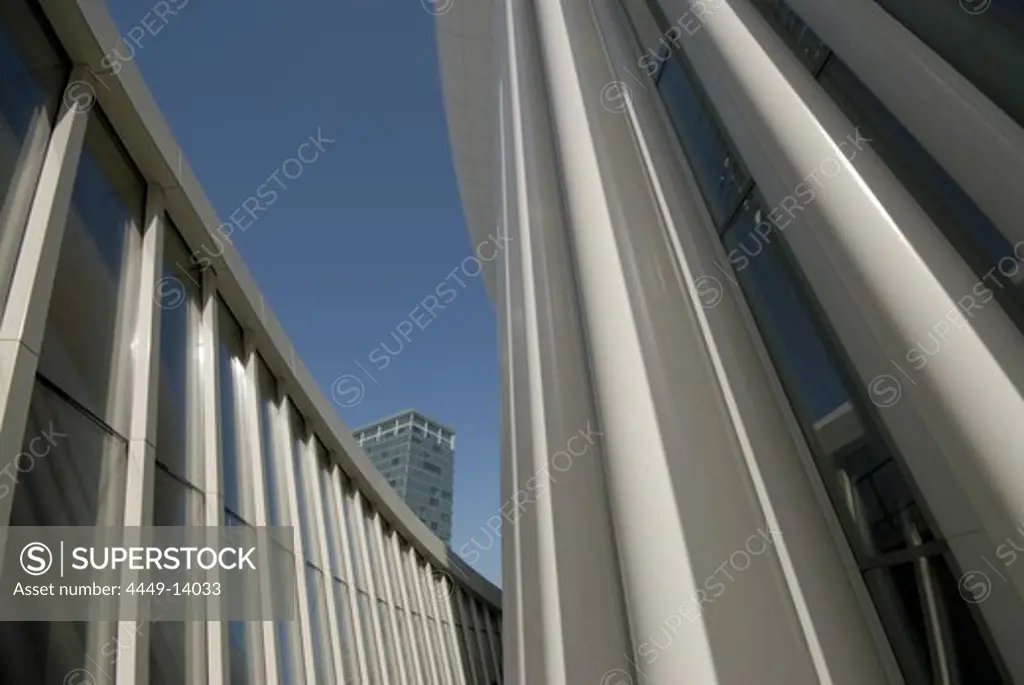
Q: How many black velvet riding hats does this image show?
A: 0